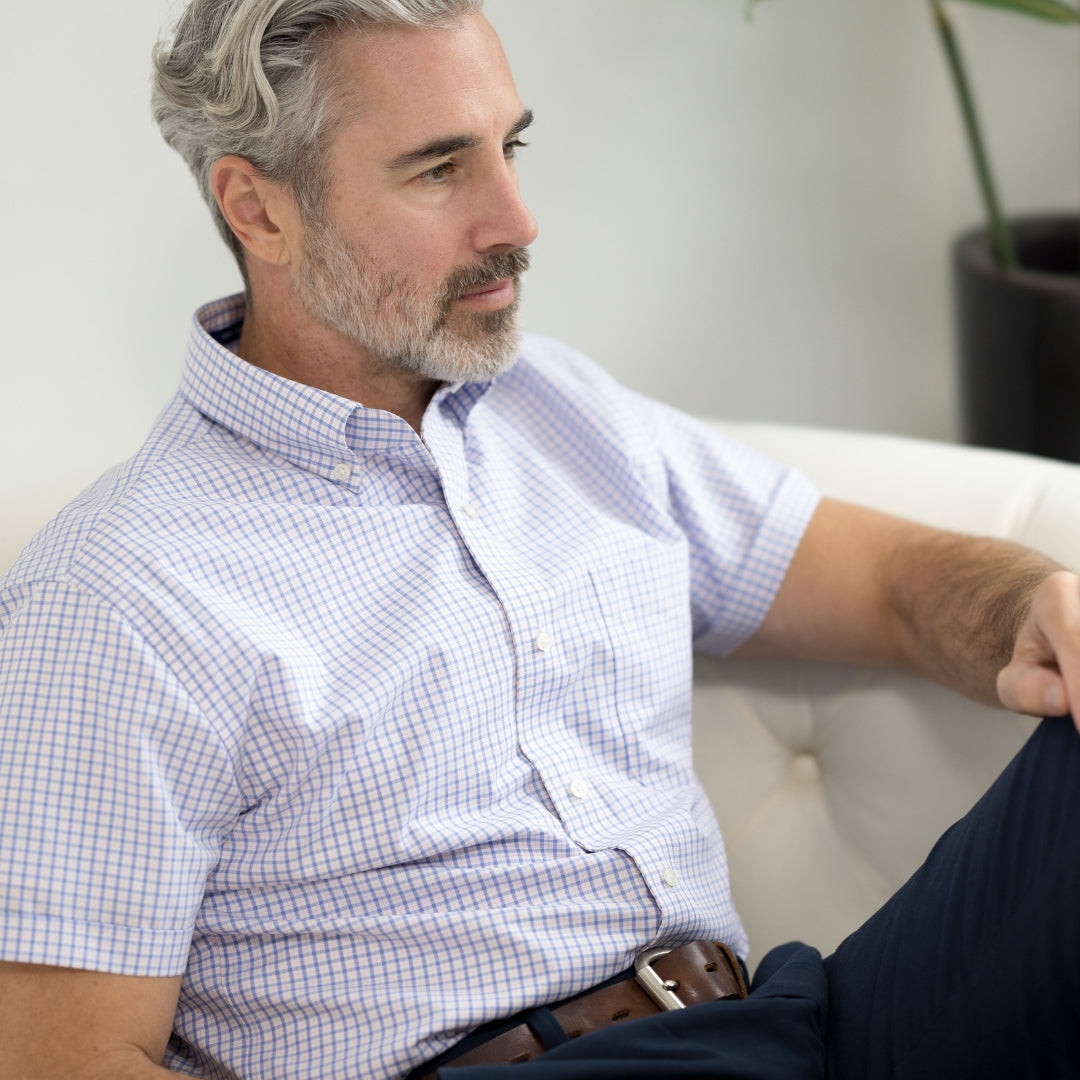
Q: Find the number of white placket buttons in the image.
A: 4